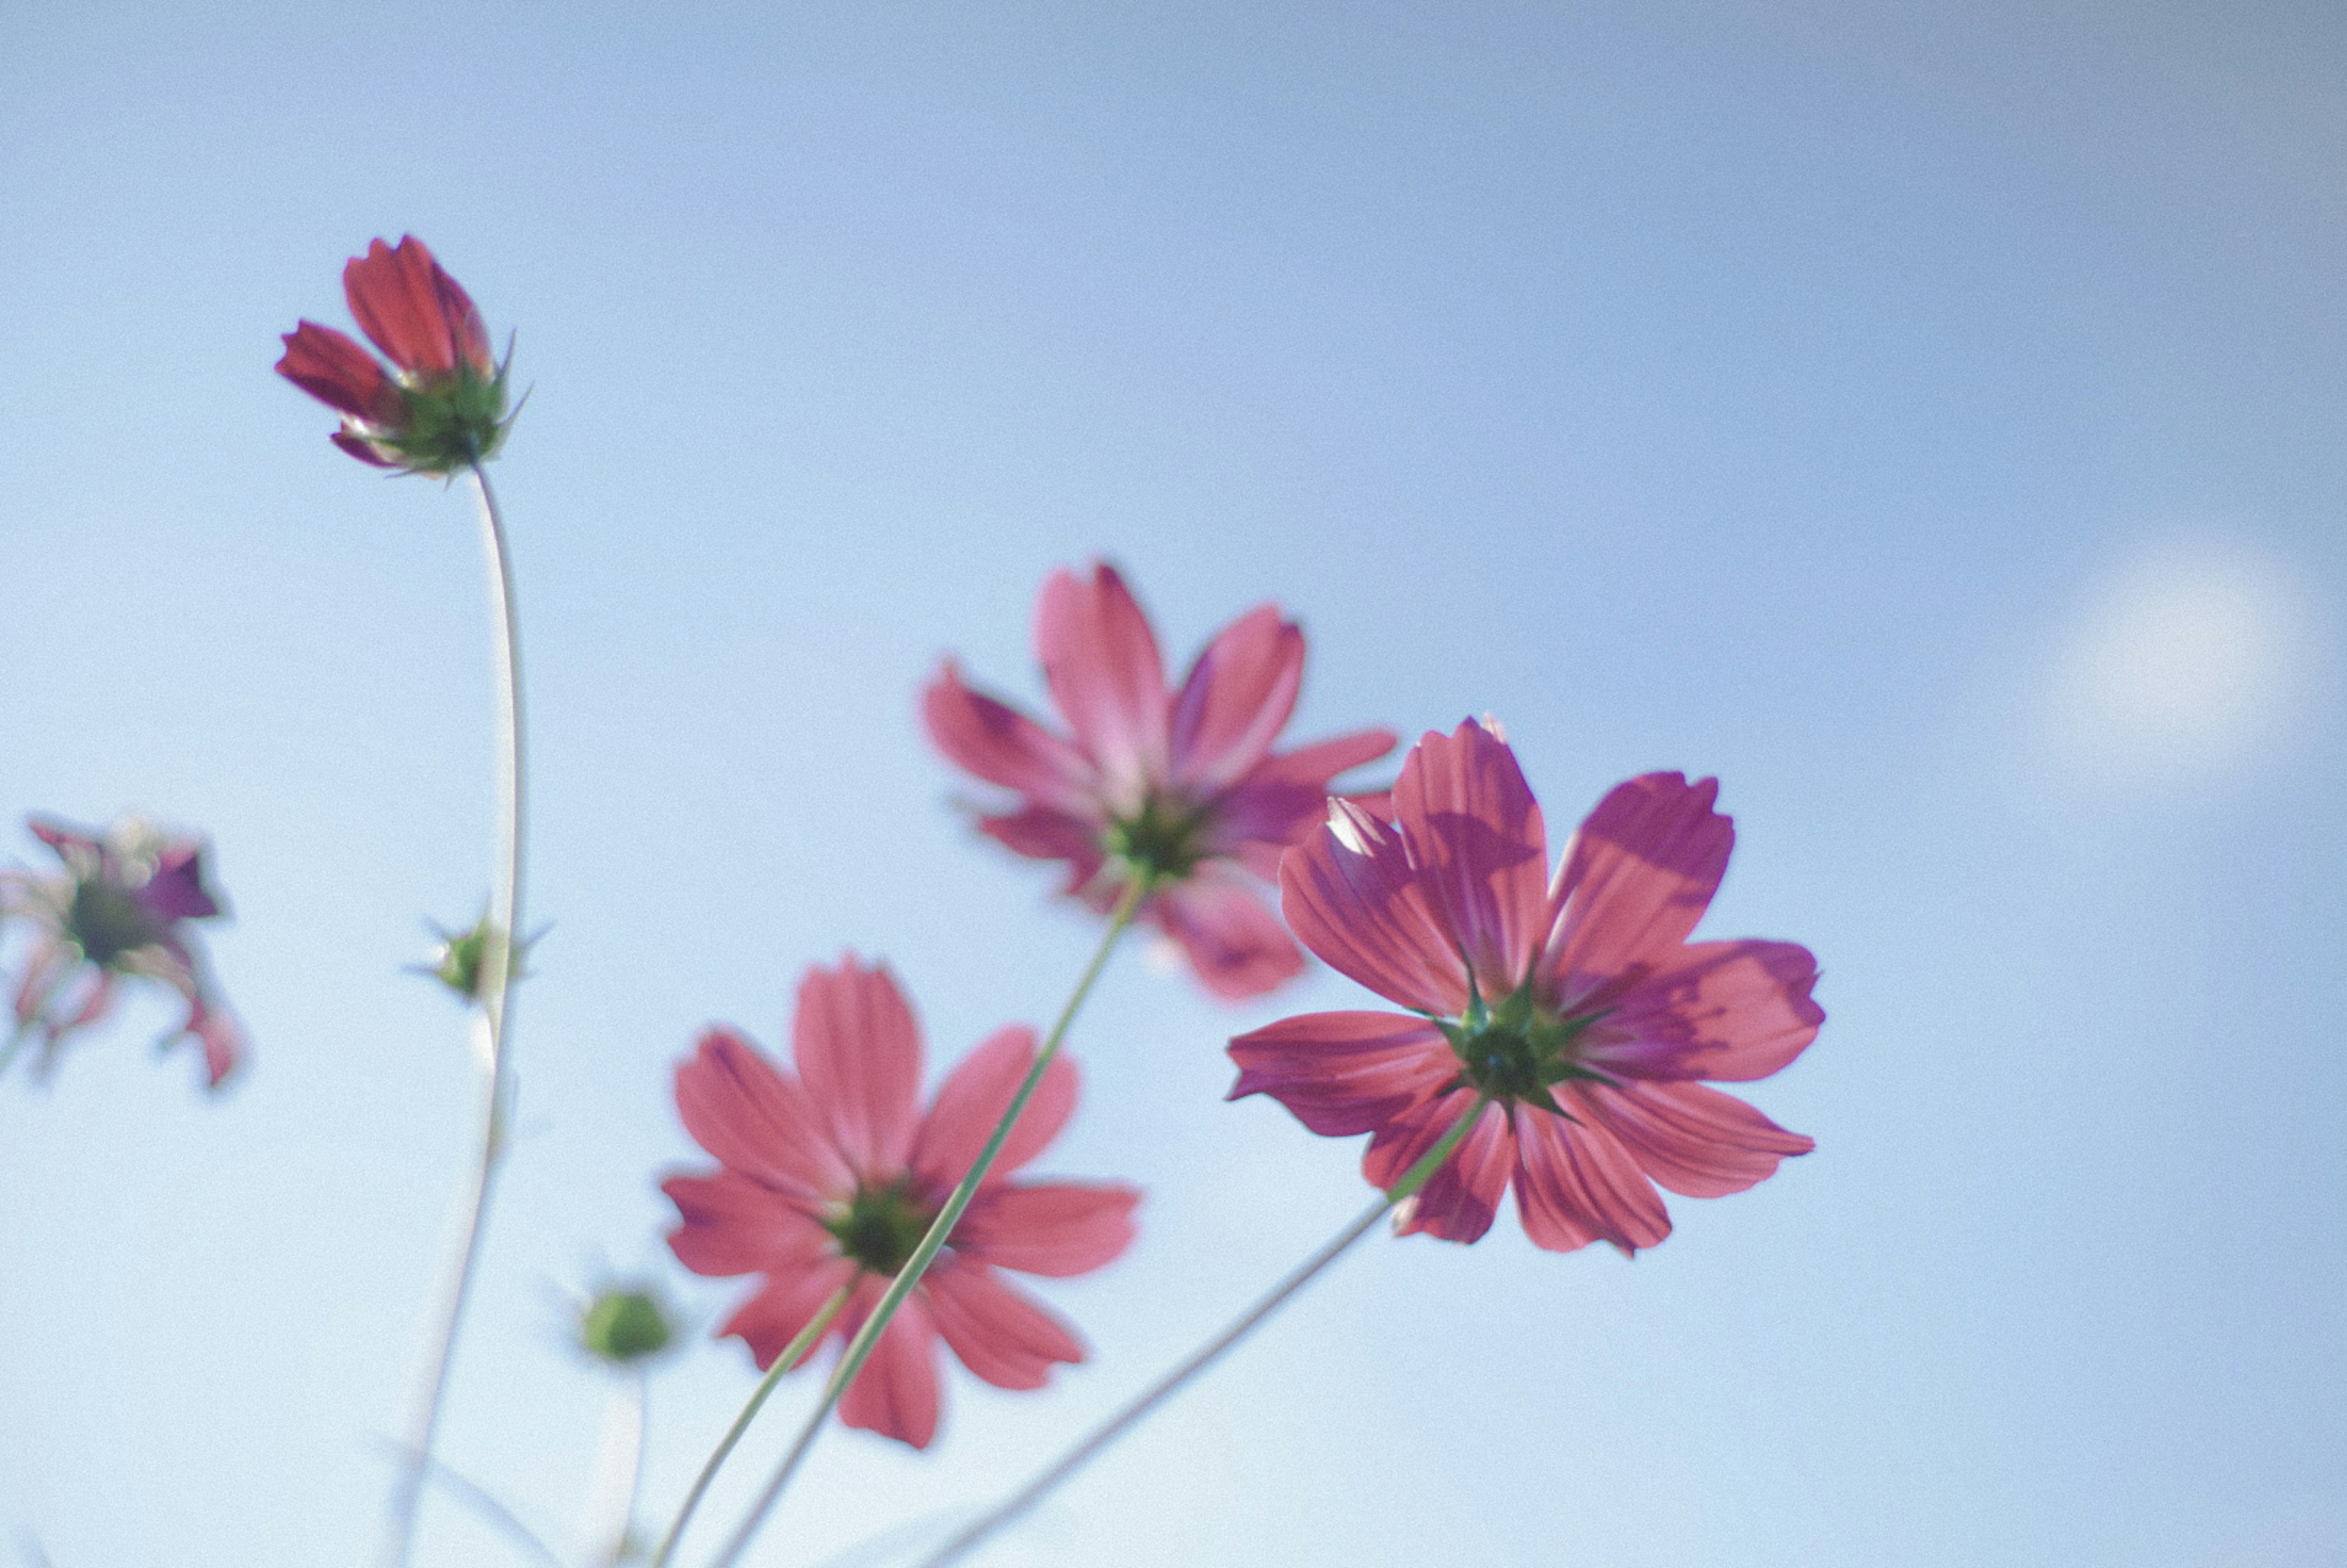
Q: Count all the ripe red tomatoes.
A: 0